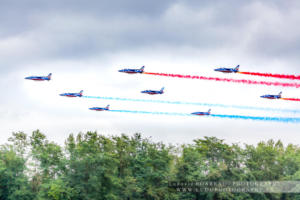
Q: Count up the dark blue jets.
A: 8